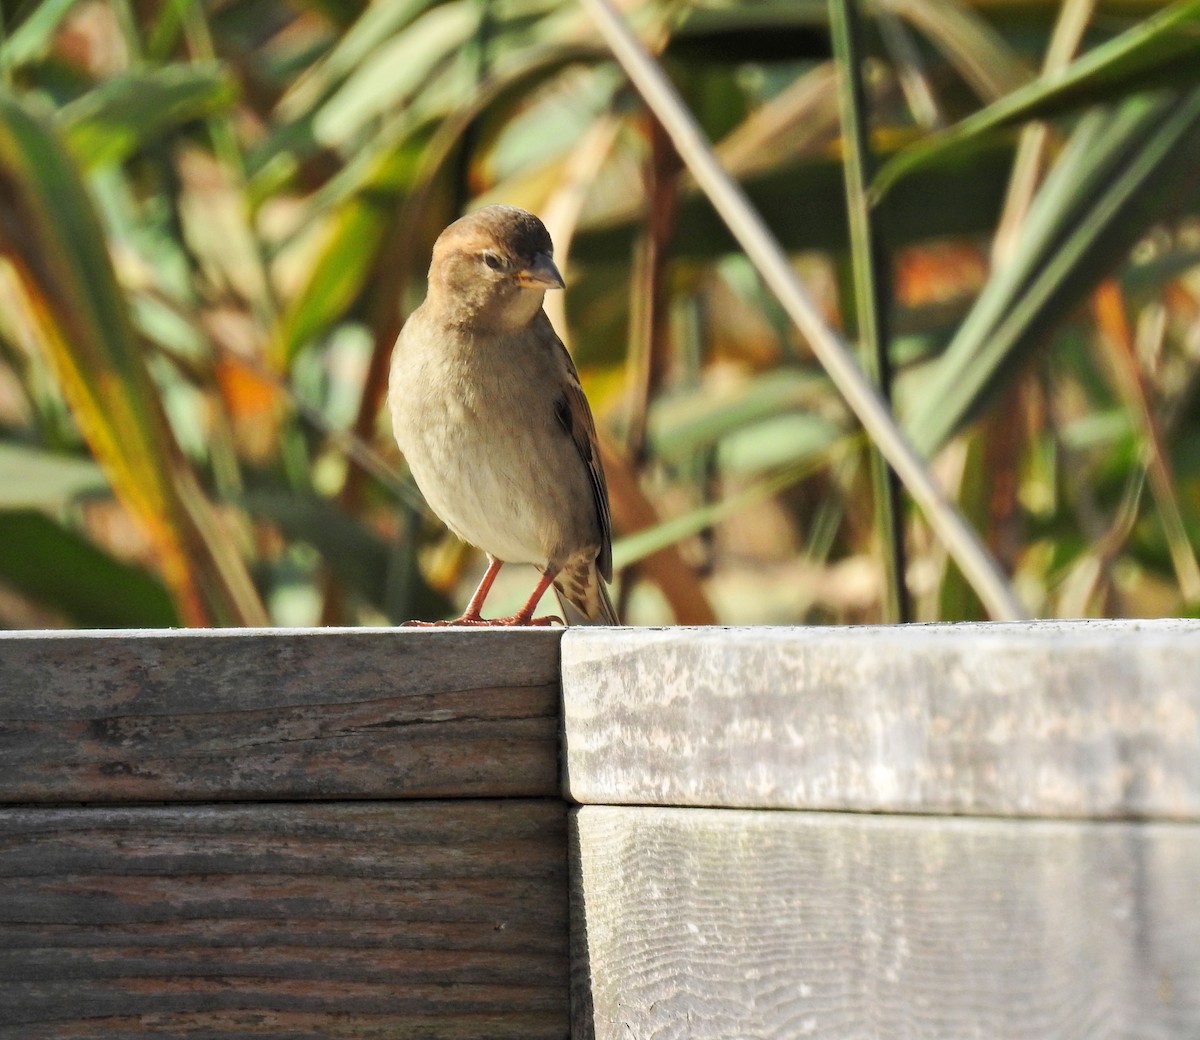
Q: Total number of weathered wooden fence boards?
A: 4